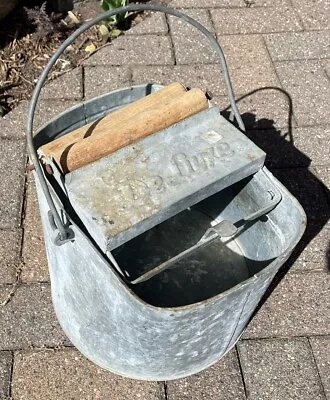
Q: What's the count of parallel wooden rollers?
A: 2